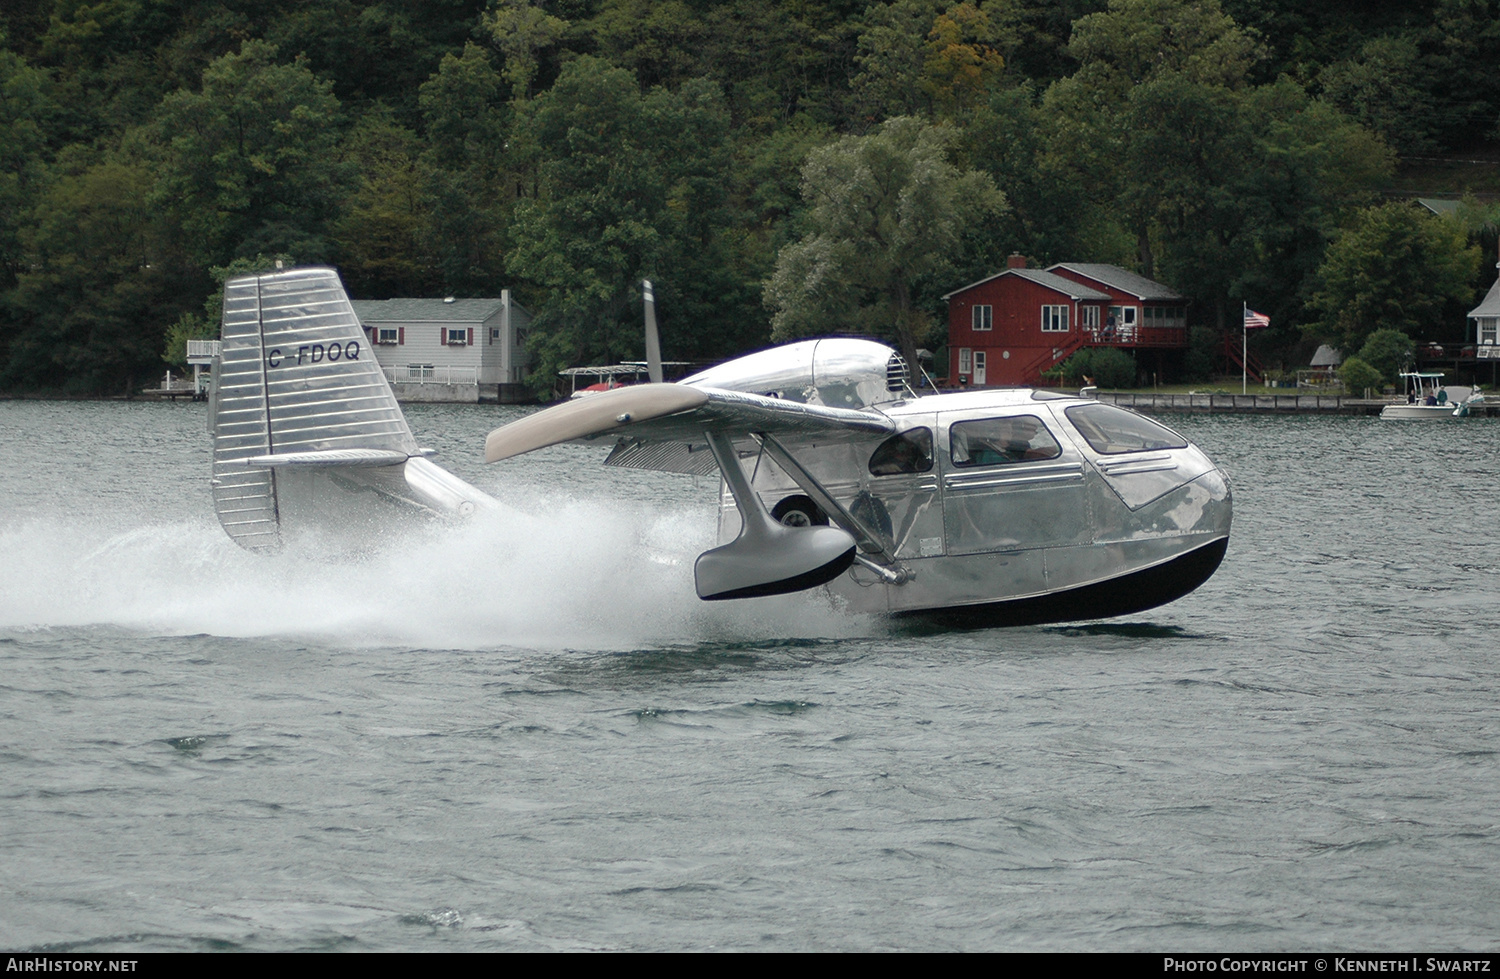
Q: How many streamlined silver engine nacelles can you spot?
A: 1